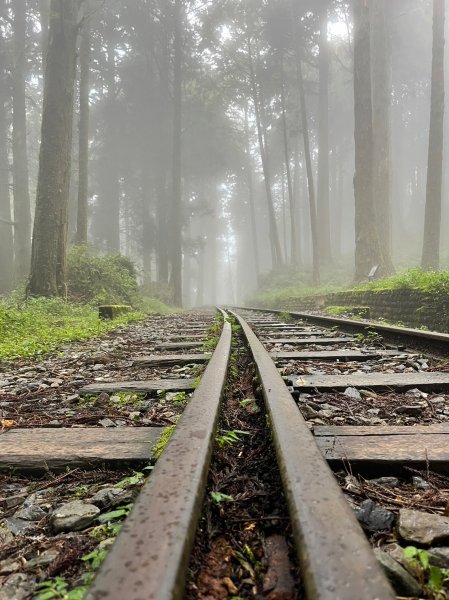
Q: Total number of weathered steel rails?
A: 3